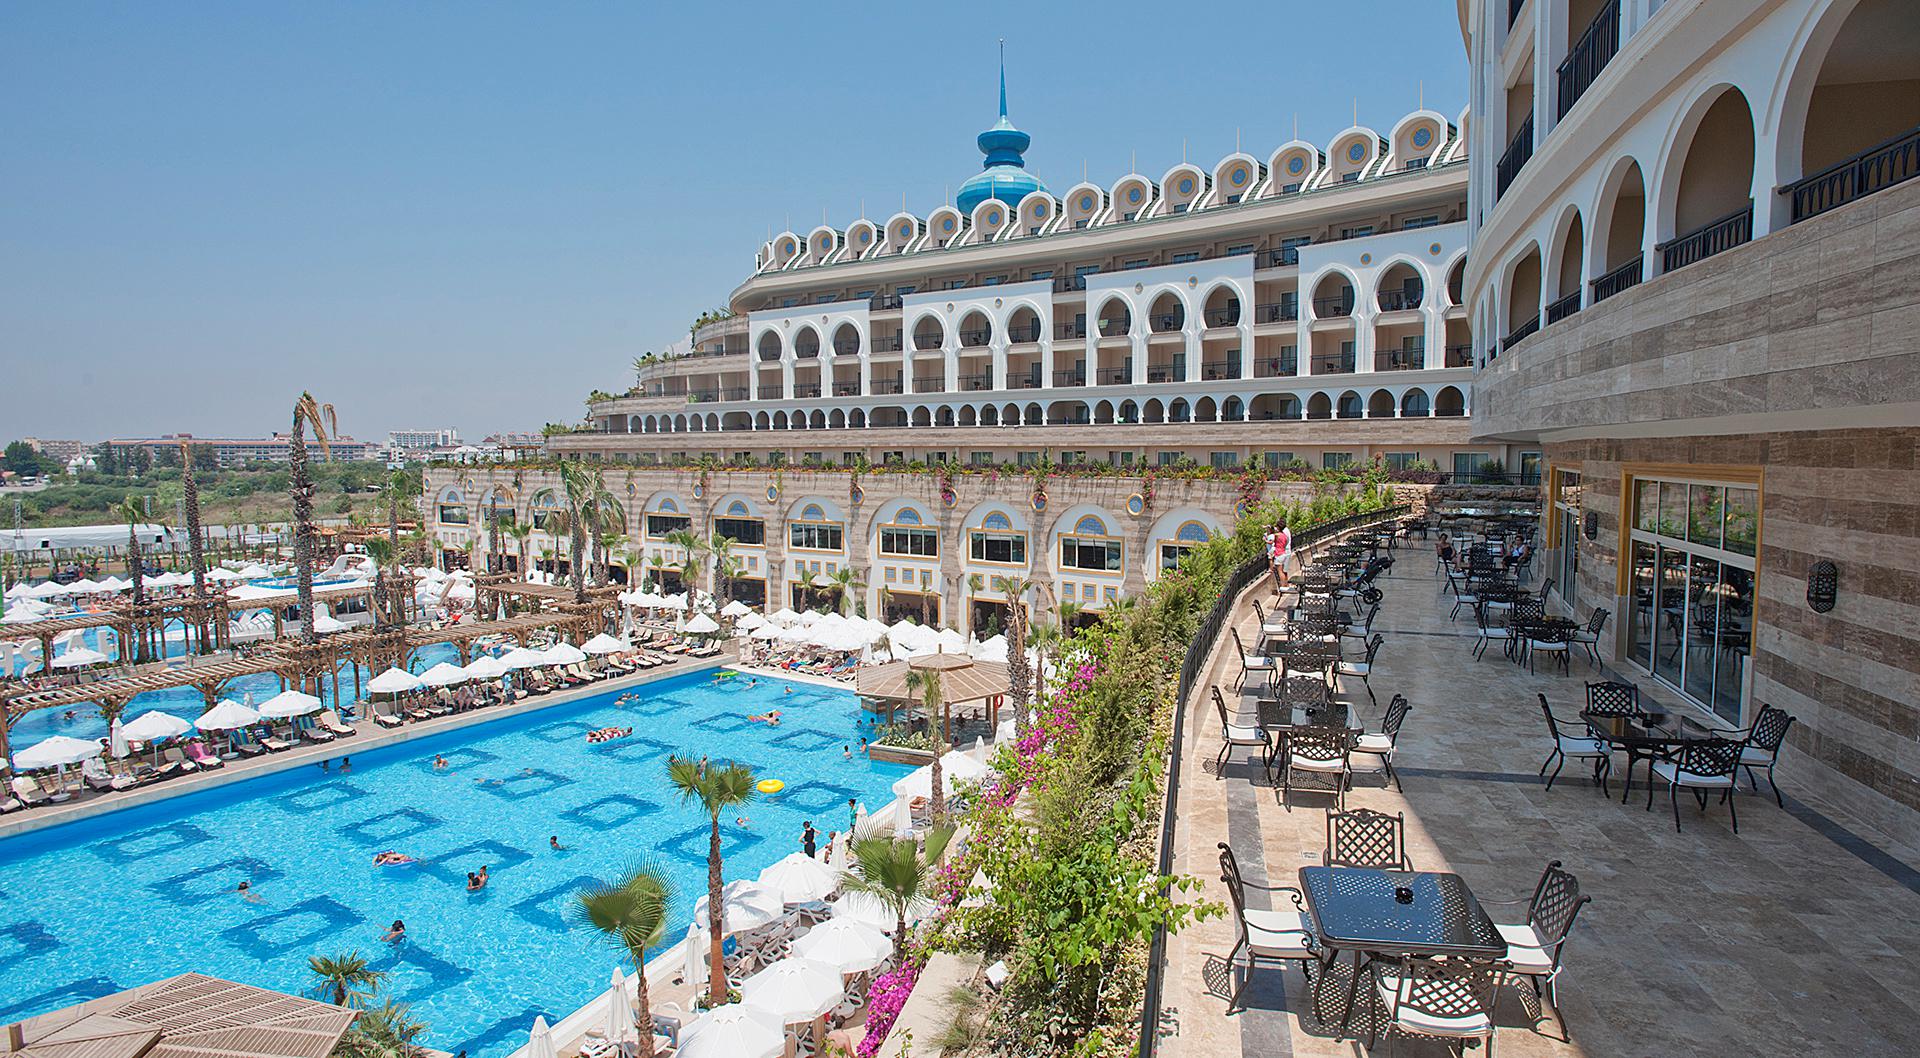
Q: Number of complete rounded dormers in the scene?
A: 14